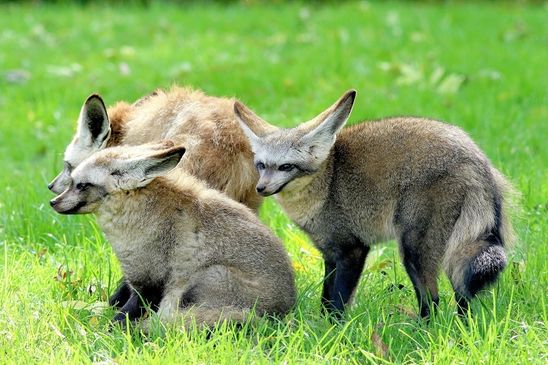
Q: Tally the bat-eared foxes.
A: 3